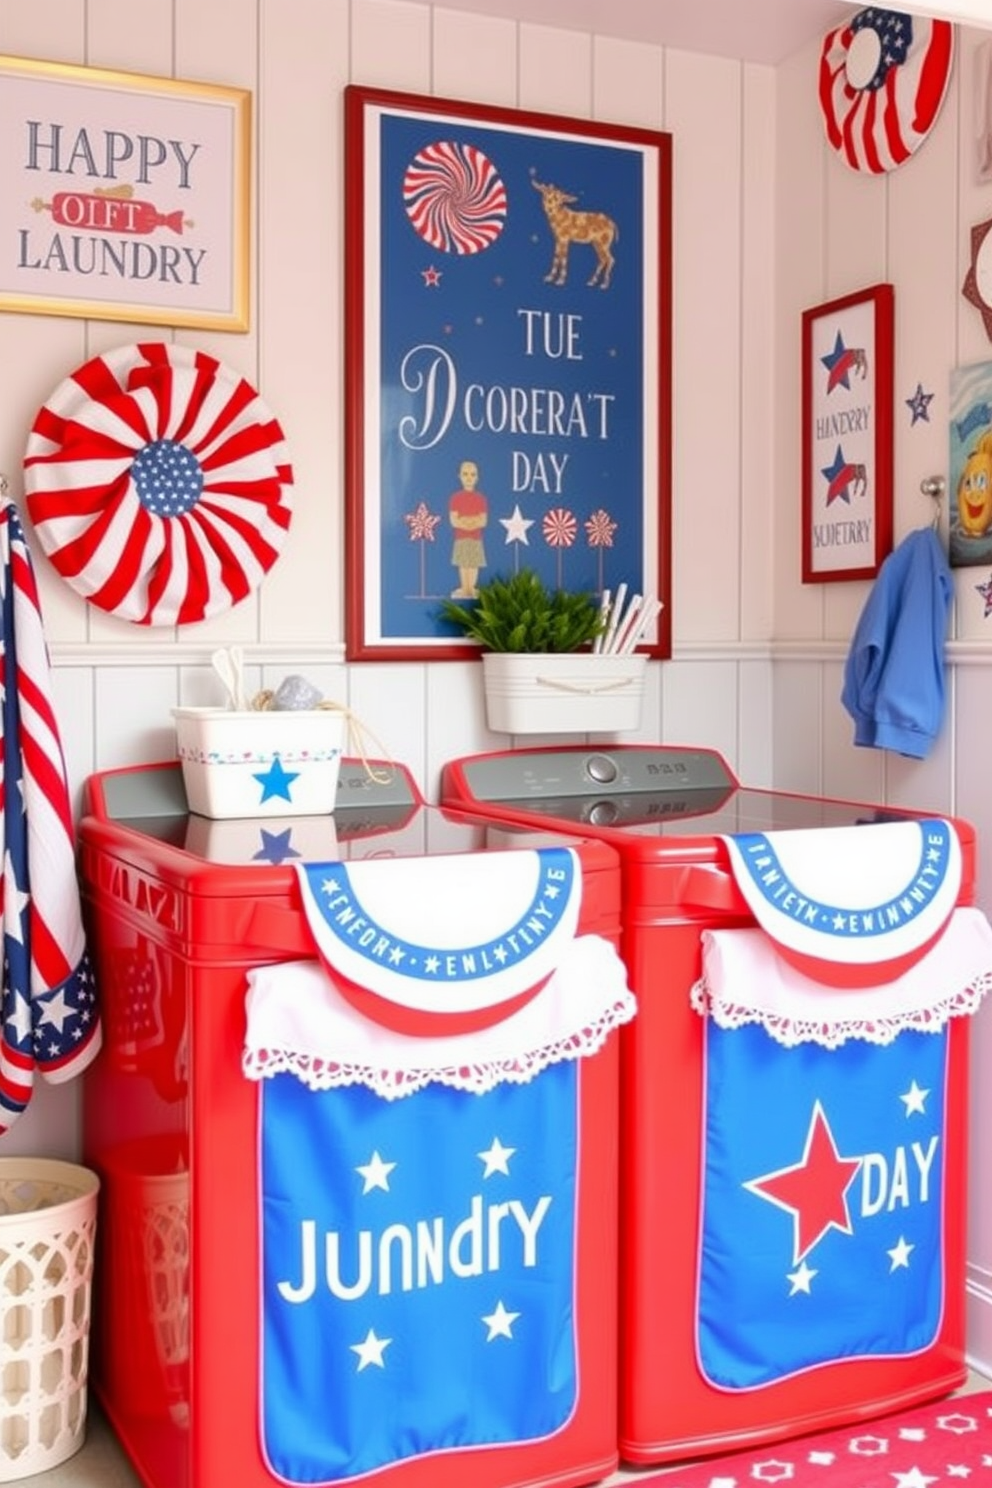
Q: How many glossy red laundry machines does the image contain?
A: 2